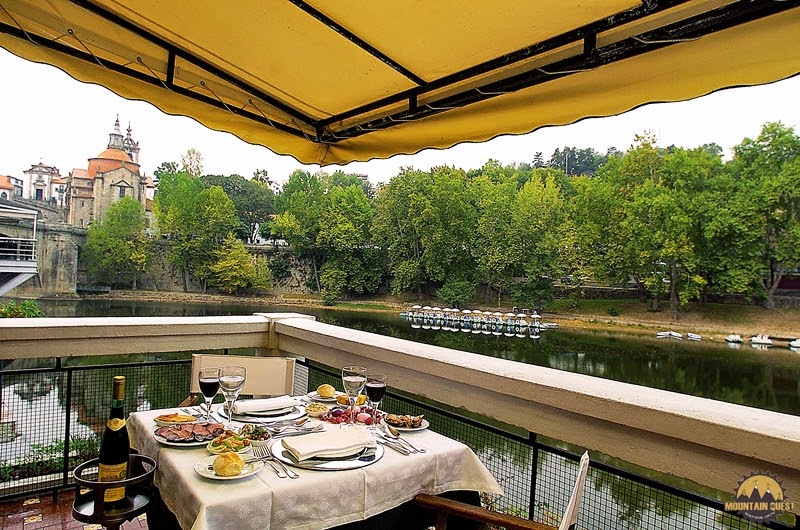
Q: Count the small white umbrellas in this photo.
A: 12